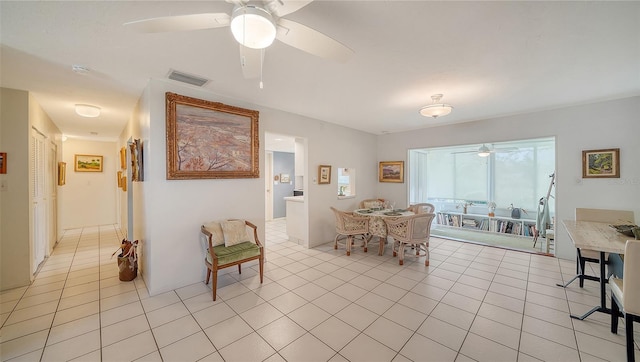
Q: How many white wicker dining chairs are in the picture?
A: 4